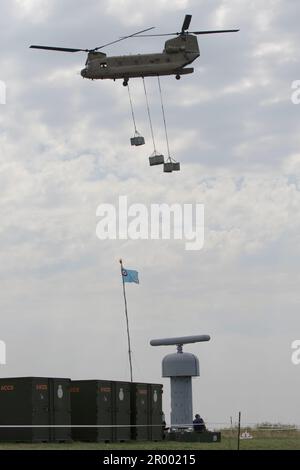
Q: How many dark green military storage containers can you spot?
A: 3